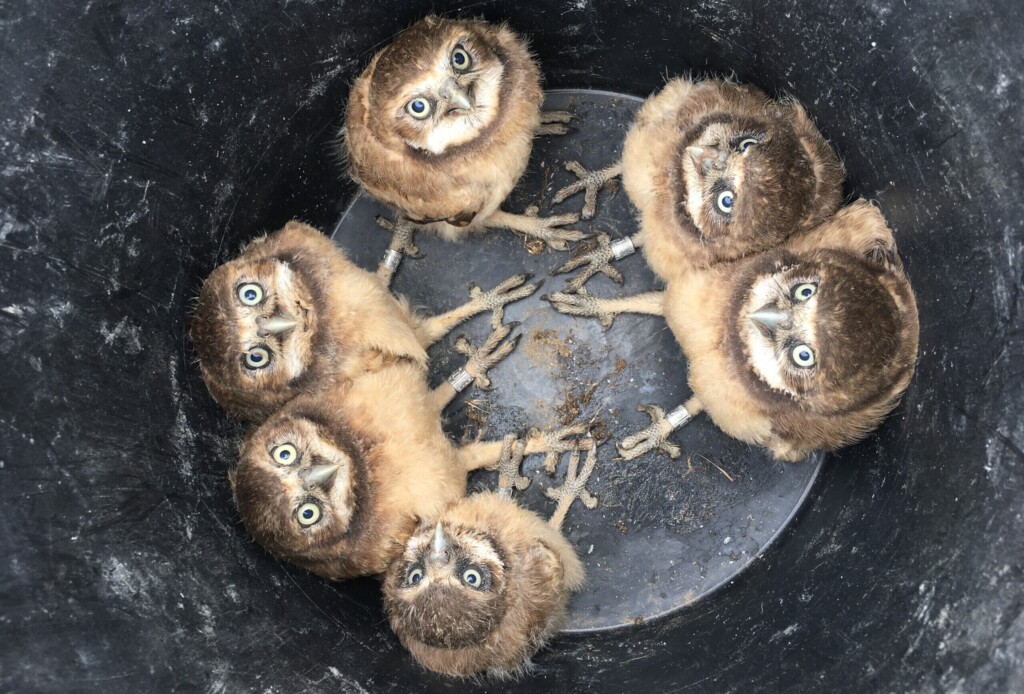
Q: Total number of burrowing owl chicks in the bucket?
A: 6